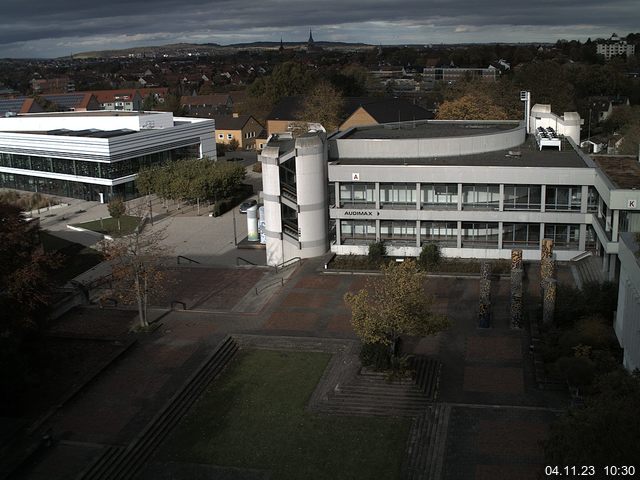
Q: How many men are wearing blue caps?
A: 0